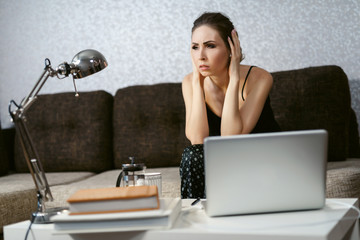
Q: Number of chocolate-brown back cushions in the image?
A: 3